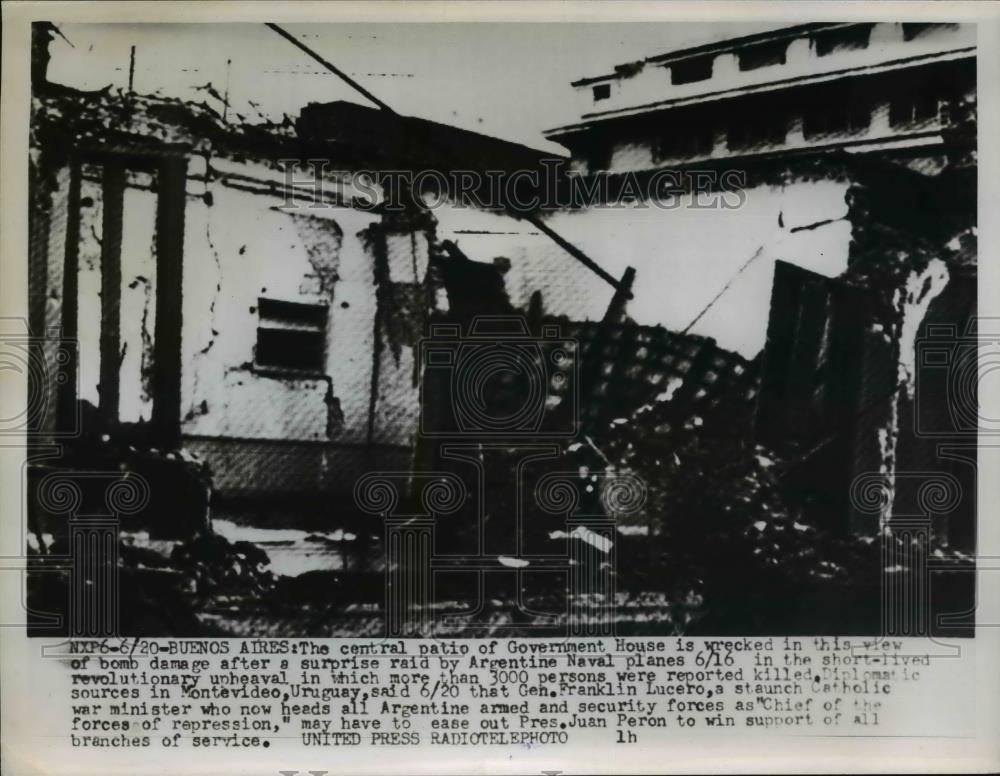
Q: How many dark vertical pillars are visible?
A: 3